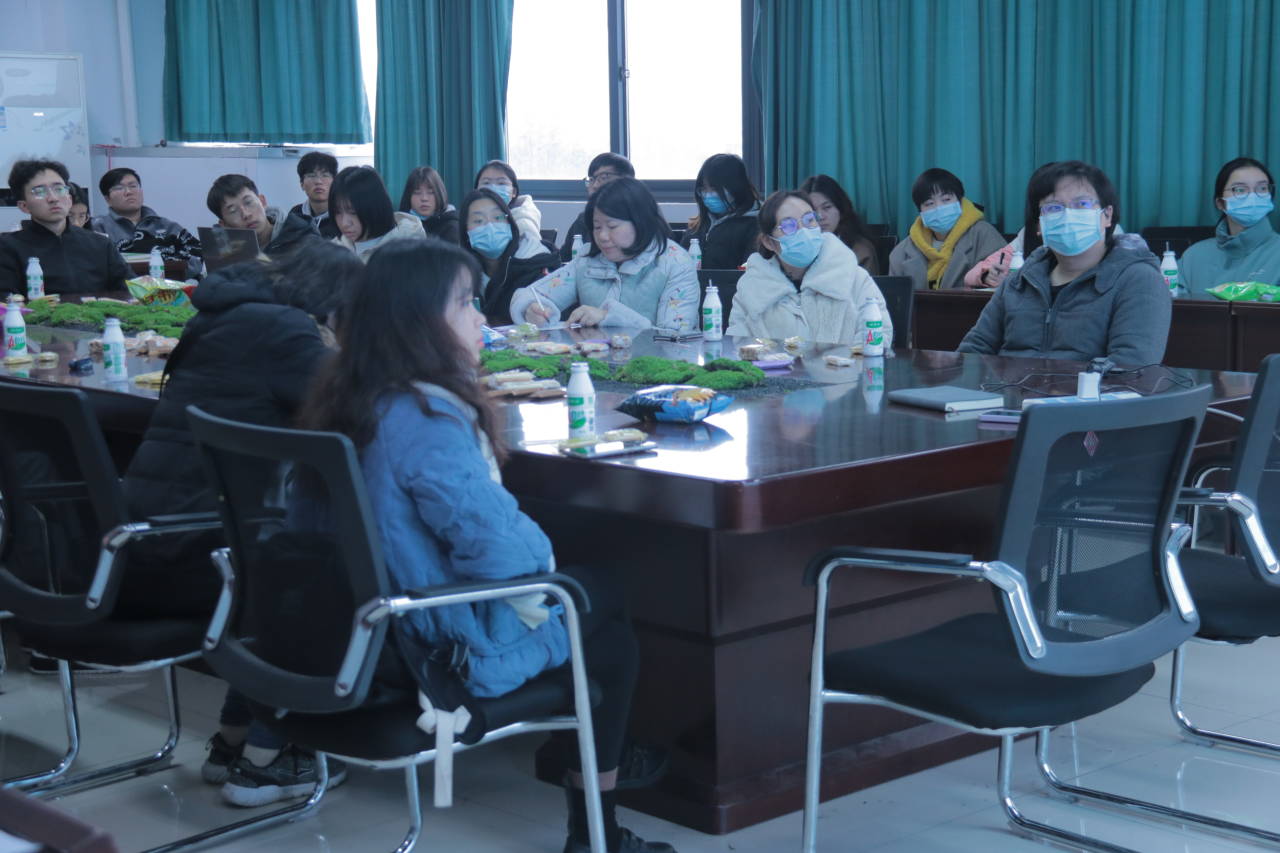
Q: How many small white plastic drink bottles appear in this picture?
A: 11